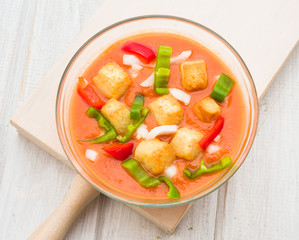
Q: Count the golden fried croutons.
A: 7